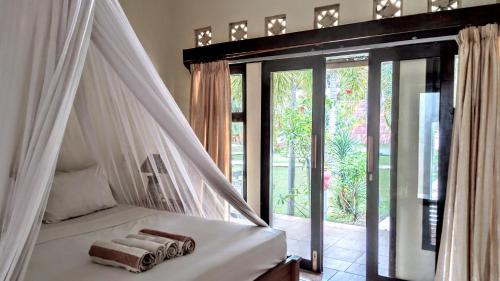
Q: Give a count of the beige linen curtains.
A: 2